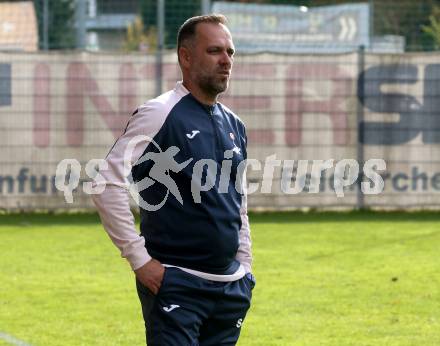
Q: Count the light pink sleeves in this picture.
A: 2